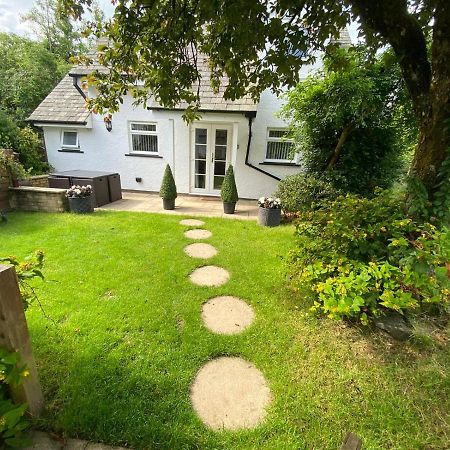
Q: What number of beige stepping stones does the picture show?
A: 6